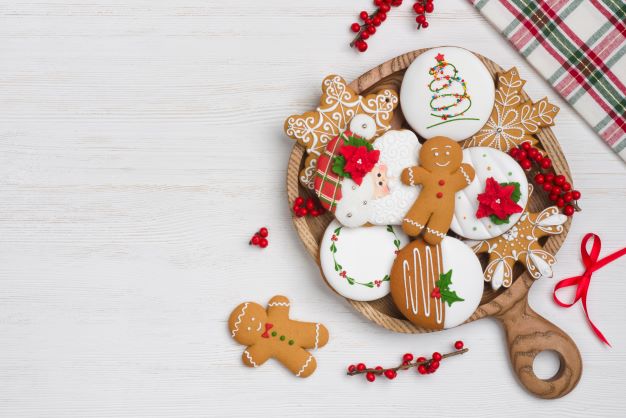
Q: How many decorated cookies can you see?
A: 10